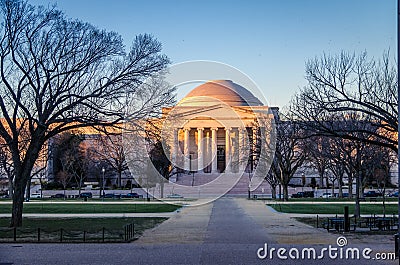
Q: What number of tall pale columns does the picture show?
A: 8